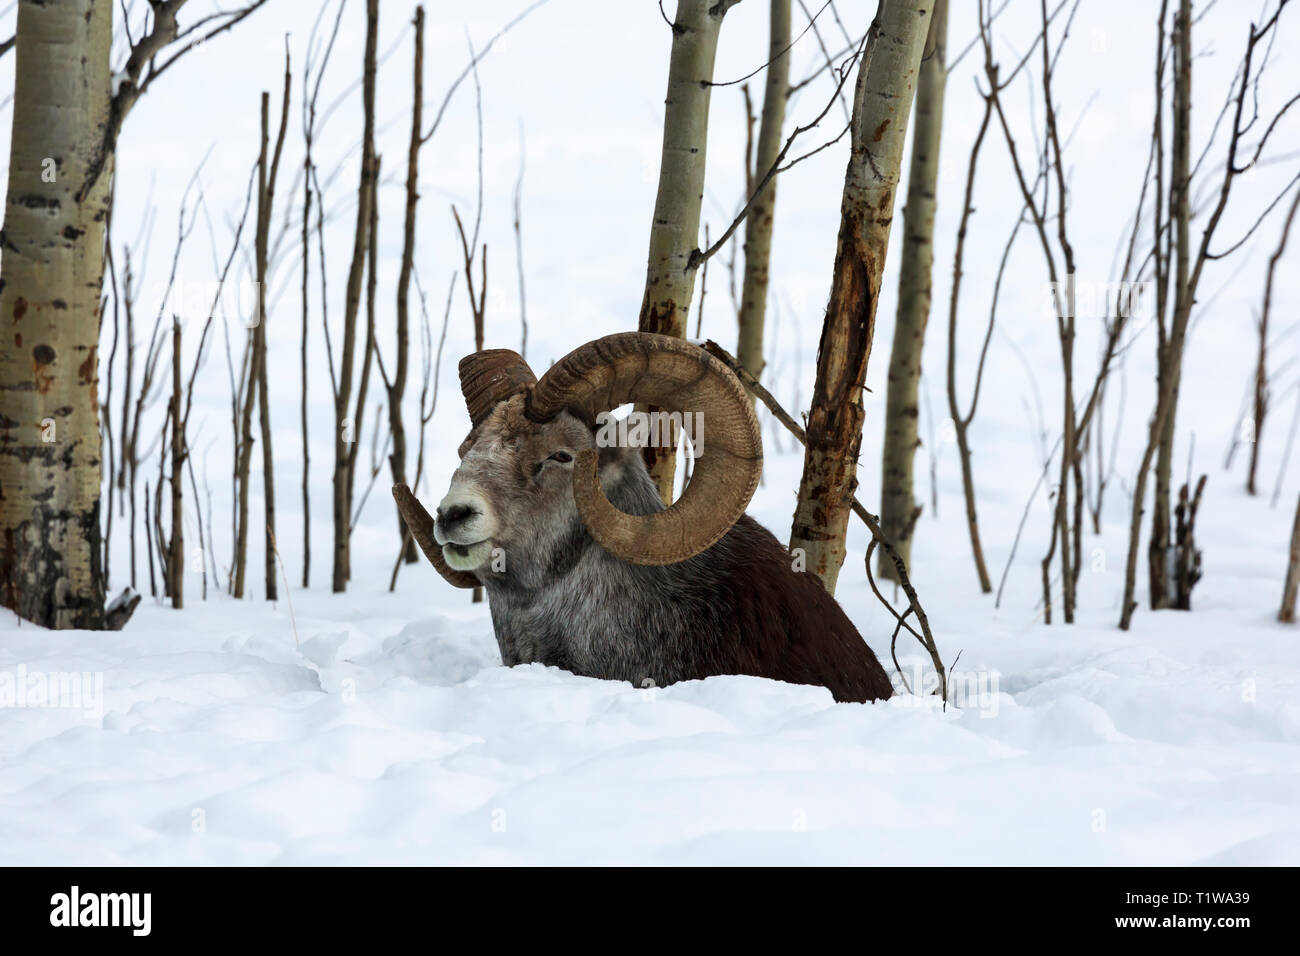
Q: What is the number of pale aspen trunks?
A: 5